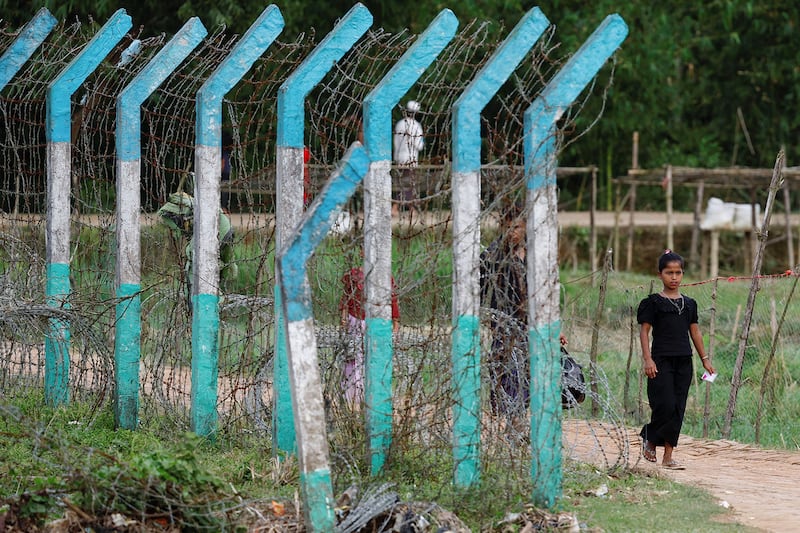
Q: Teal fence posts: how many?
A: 9